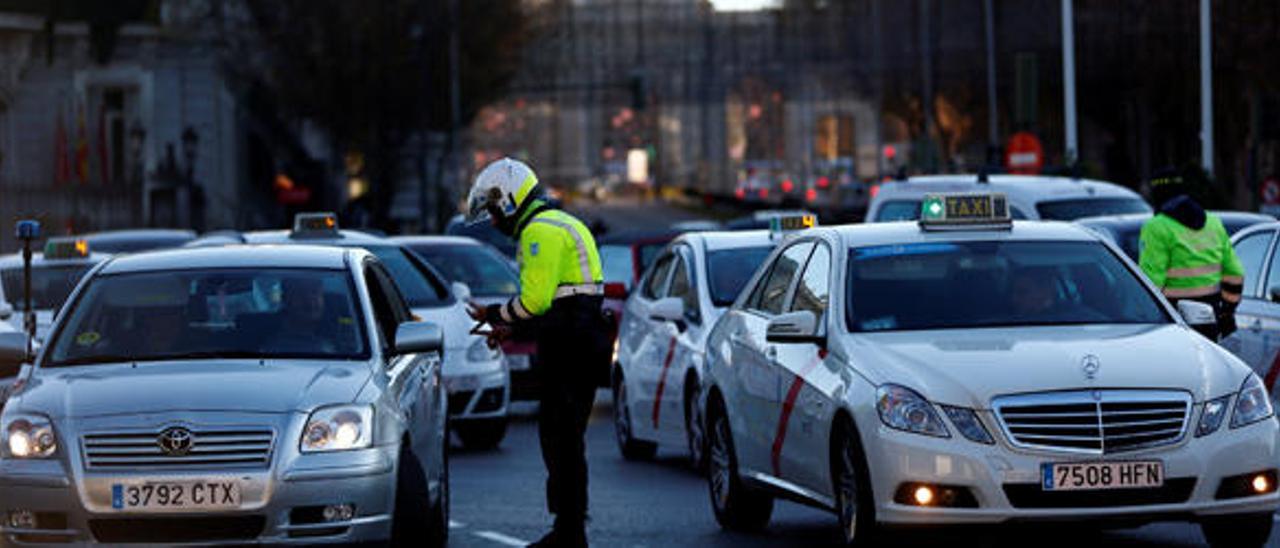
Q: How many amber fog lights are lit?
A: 2